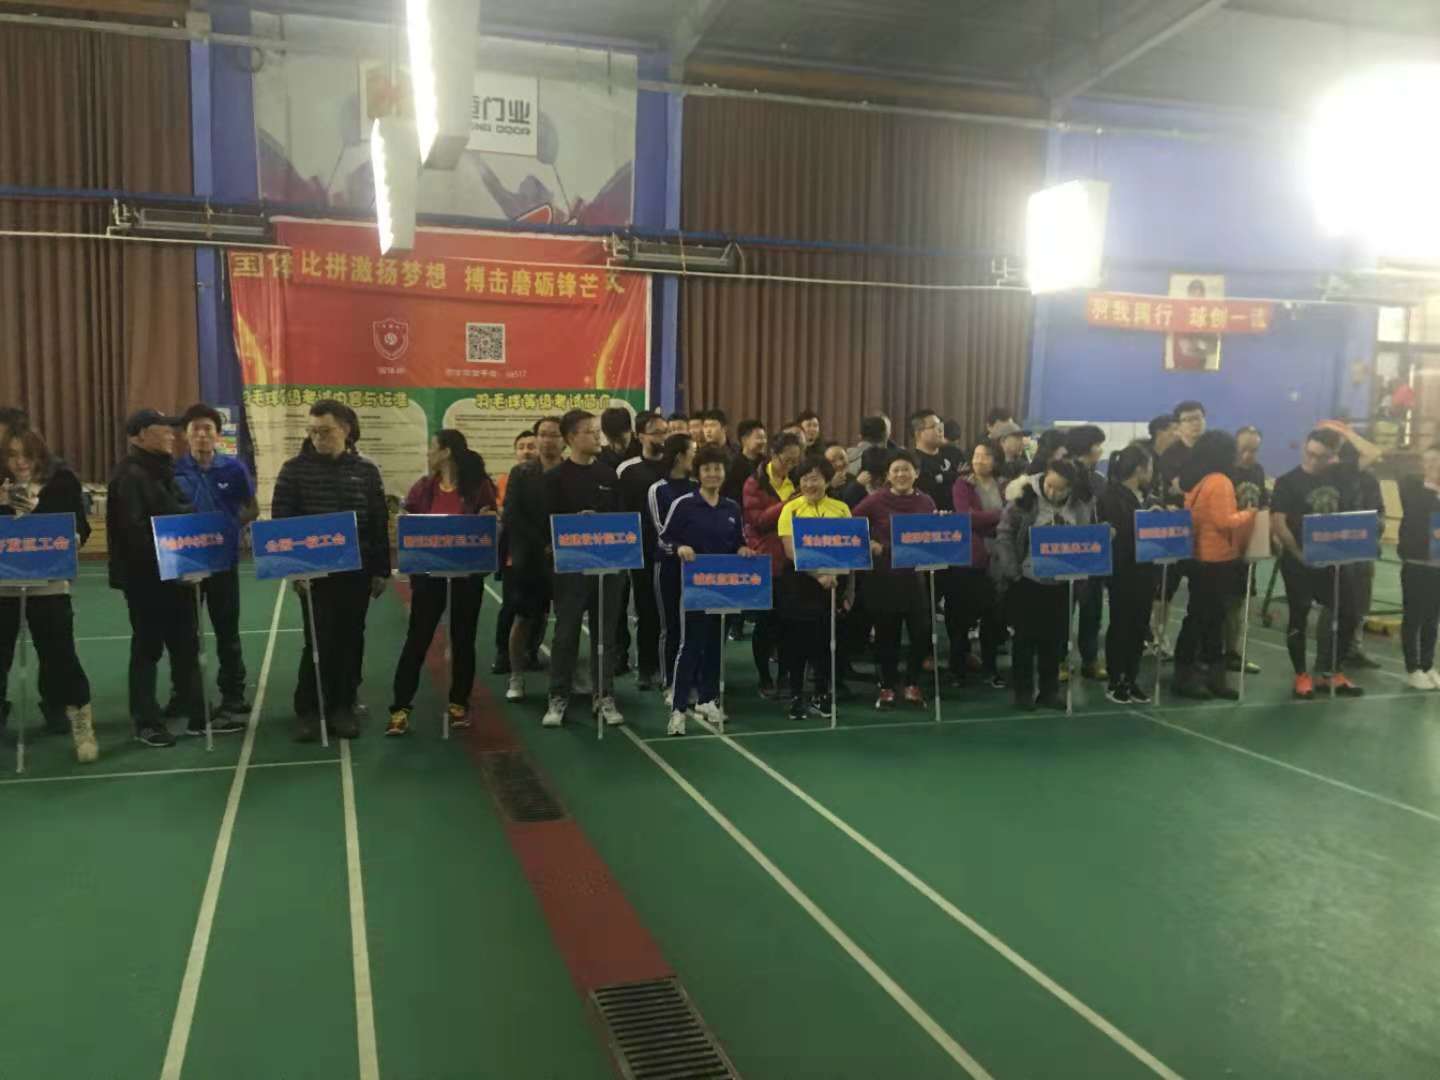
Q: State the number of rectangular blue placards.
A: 12